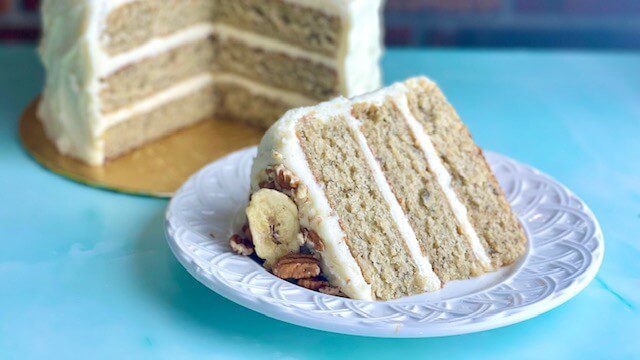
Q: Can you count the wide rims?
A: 1